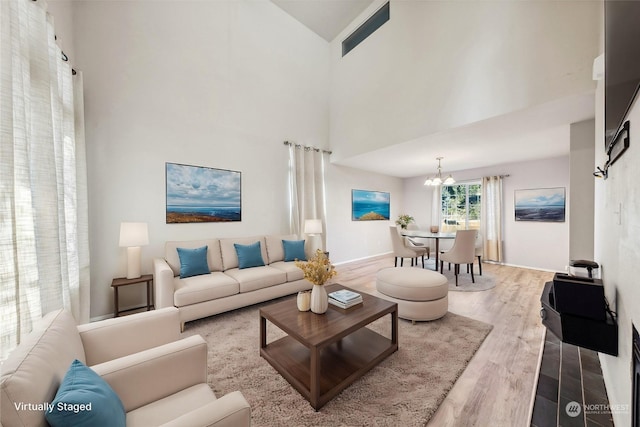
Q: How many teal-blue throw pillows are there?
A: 4